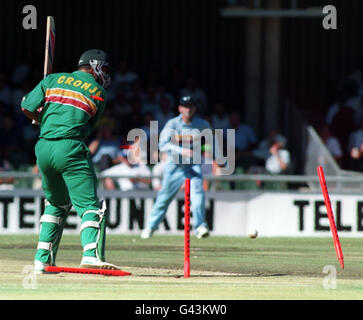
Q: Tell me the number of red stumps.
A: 3